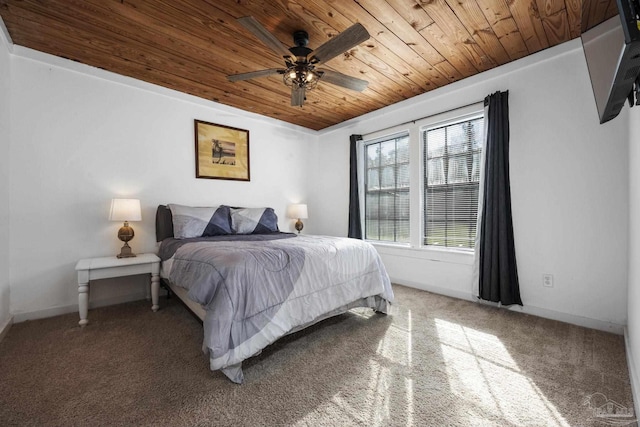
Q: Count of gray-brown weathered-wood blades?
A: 5